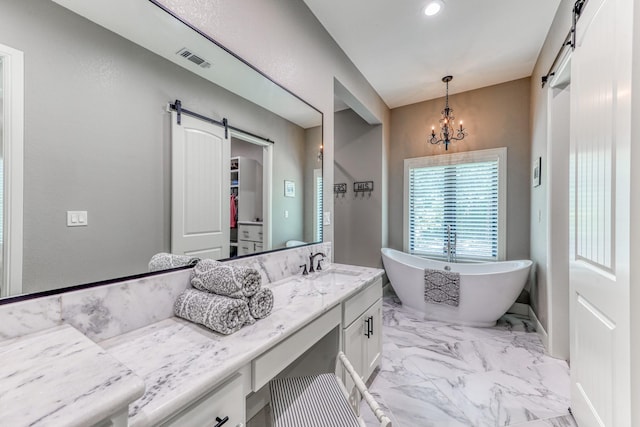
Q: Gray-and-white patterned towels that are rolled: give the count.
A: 3